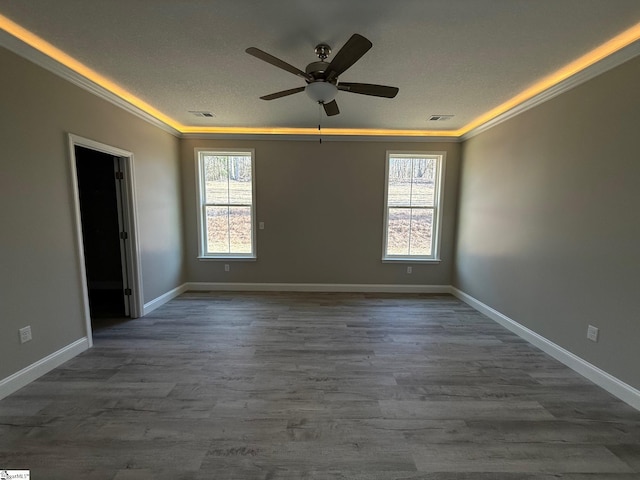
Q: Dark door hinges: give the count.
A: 3